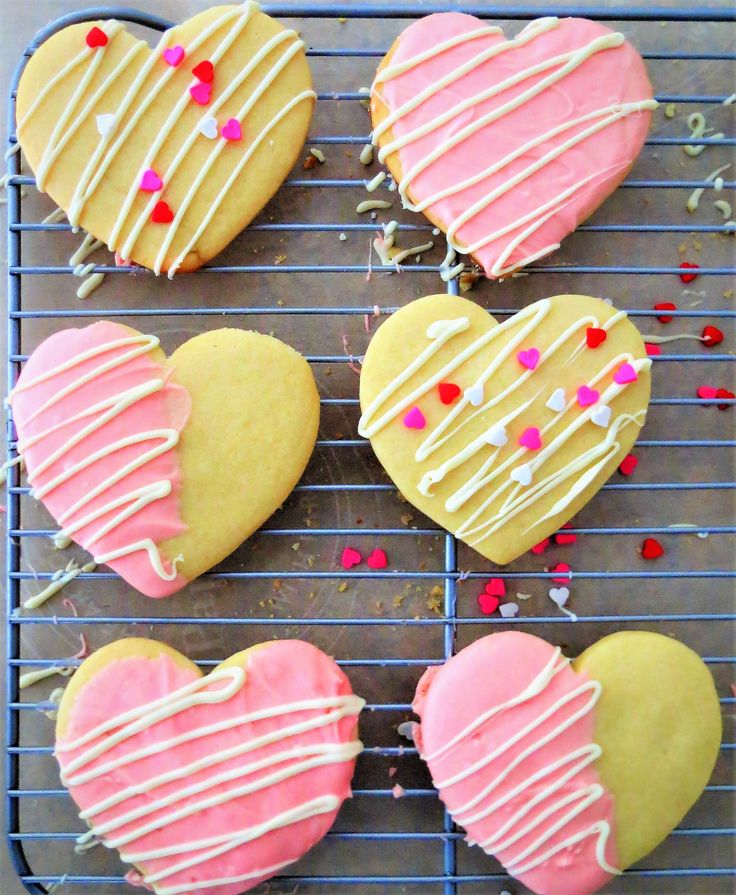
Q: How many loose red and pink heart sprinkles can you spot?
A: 15